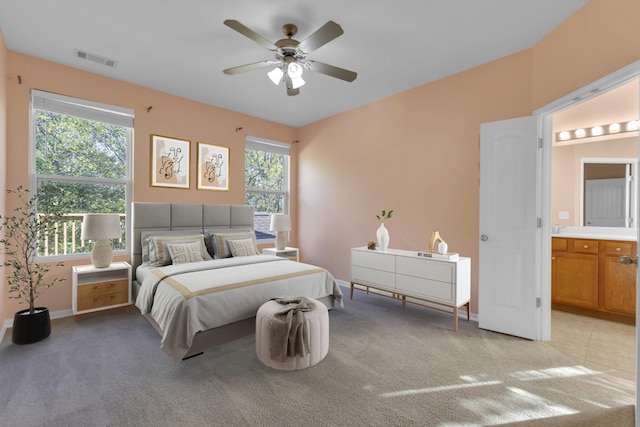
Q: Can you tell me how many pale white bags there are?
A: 0